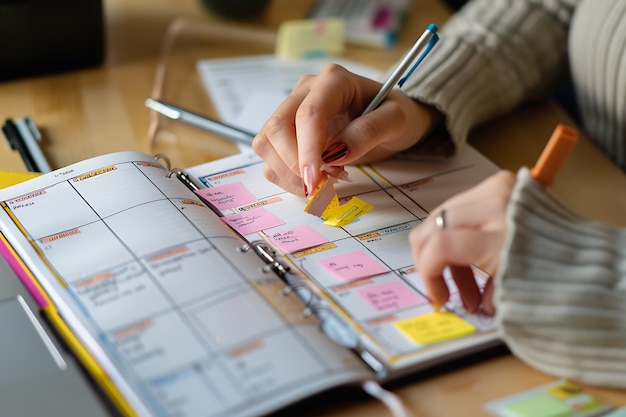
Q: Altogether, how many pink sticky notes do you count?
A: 5